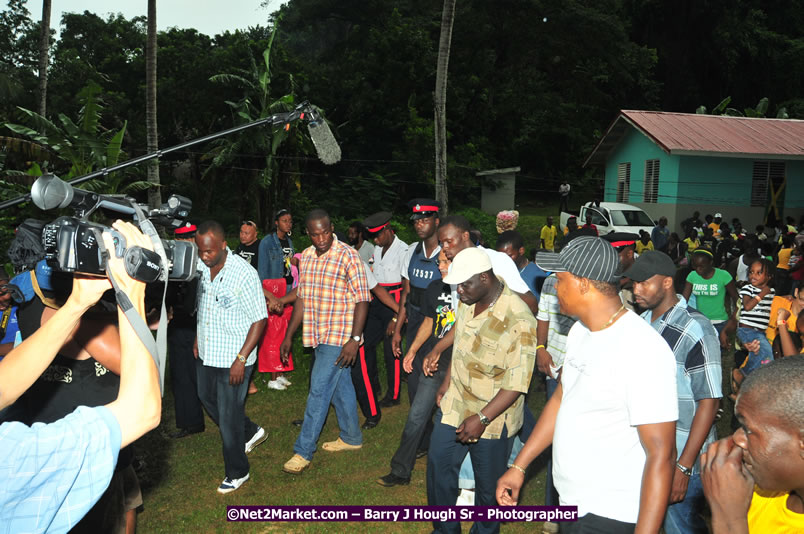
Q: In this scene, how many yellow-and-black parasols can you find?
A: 0